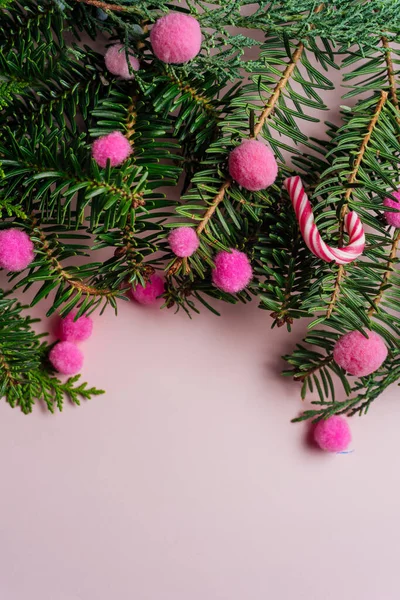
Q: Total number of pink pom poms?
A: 13